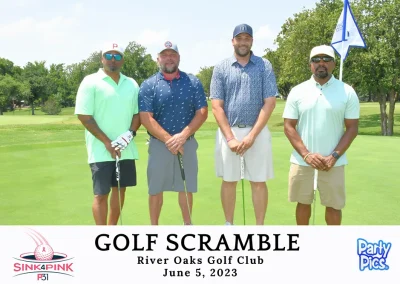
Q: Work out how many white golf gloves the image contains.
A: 1